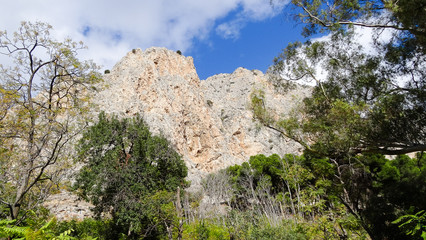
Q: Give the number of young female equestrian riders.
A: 0